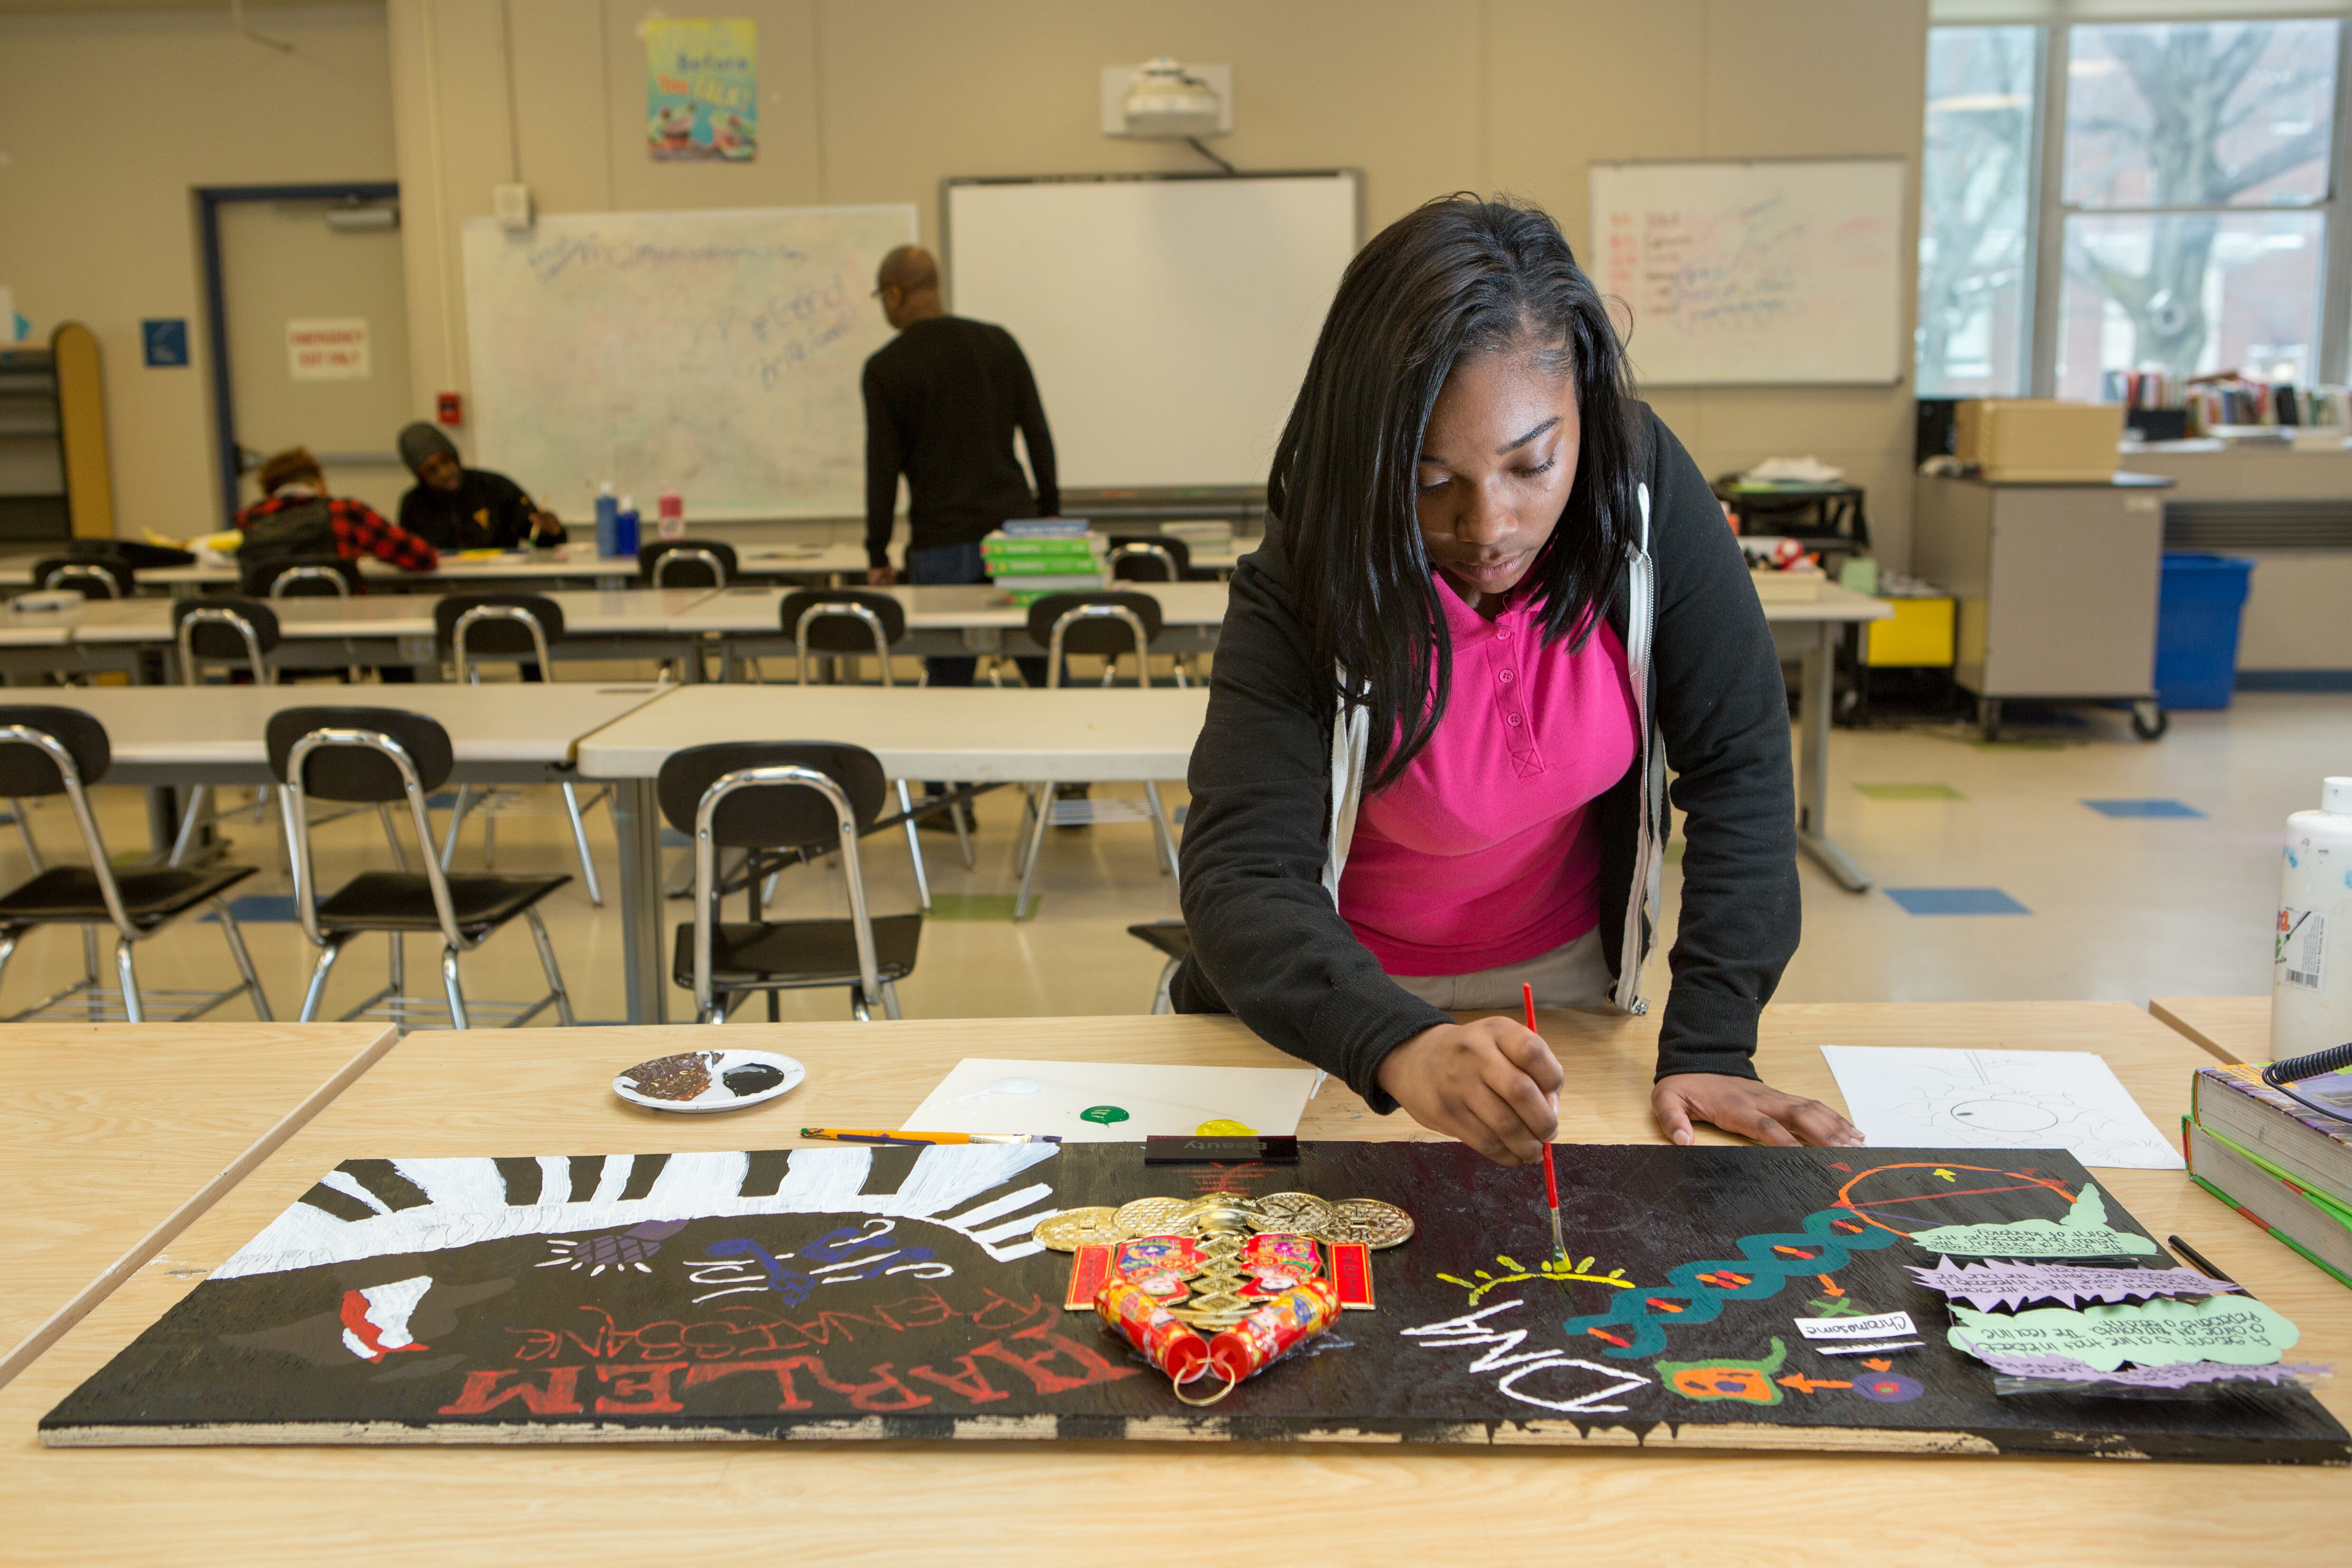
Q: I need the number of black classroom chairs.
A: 12